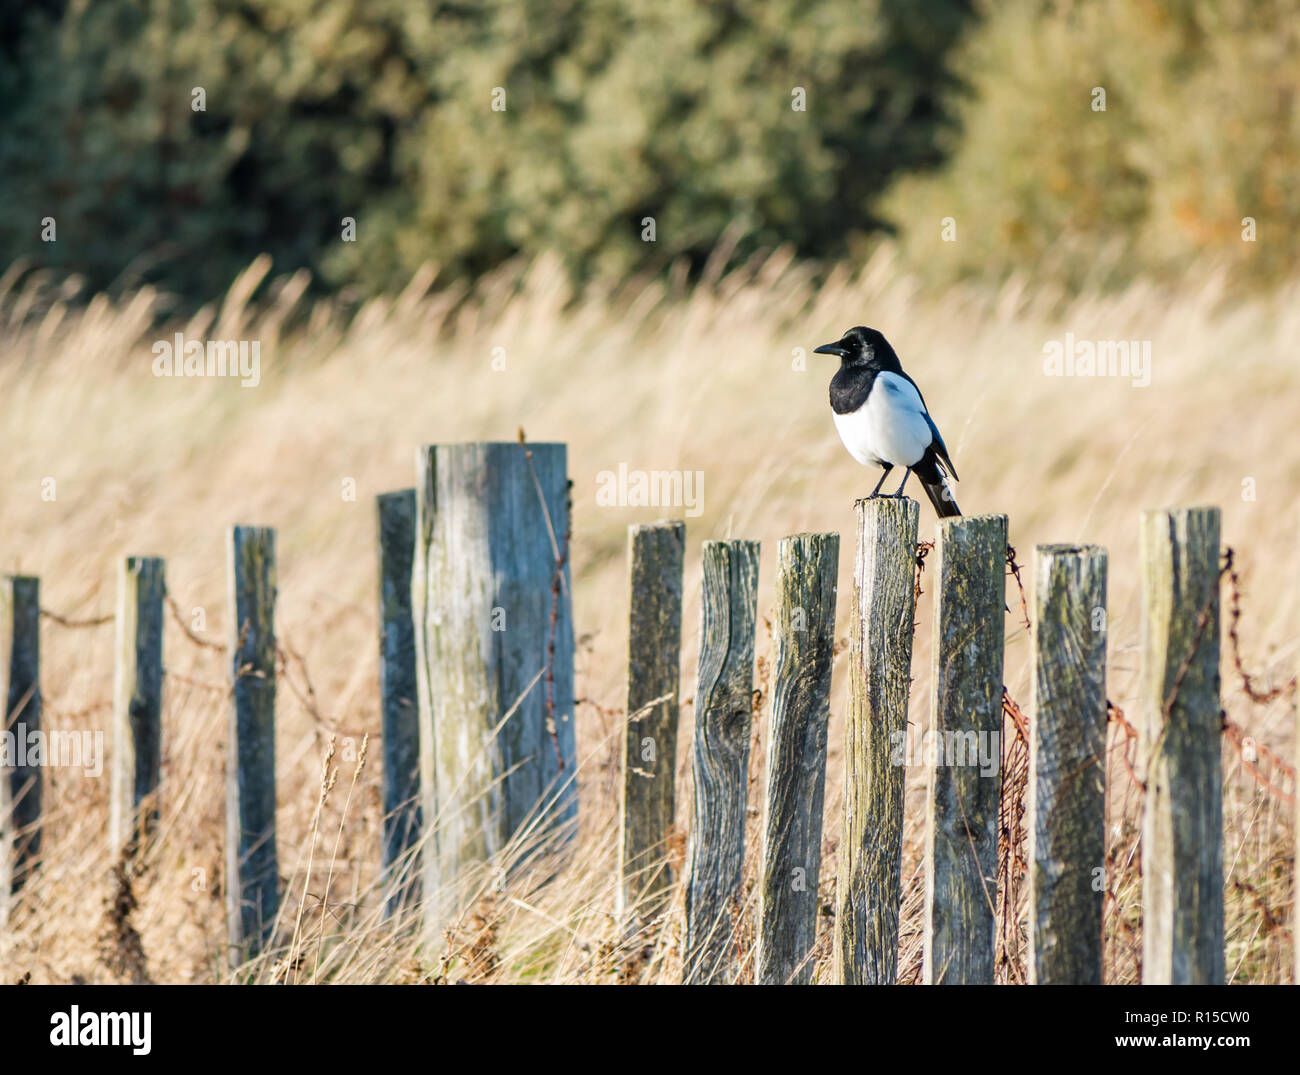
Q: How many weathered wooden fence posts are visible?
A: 12